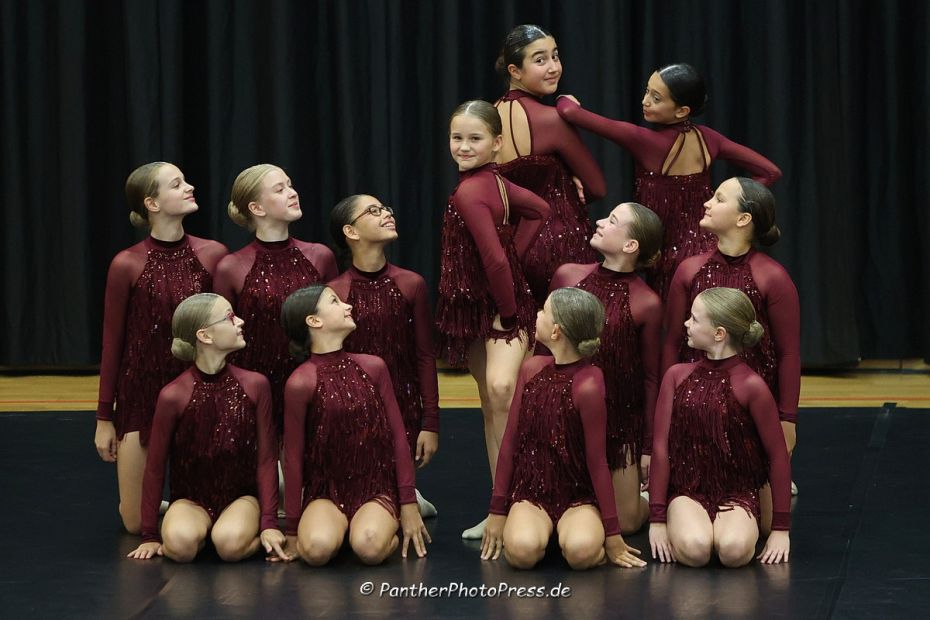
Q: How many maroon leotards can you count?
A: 12